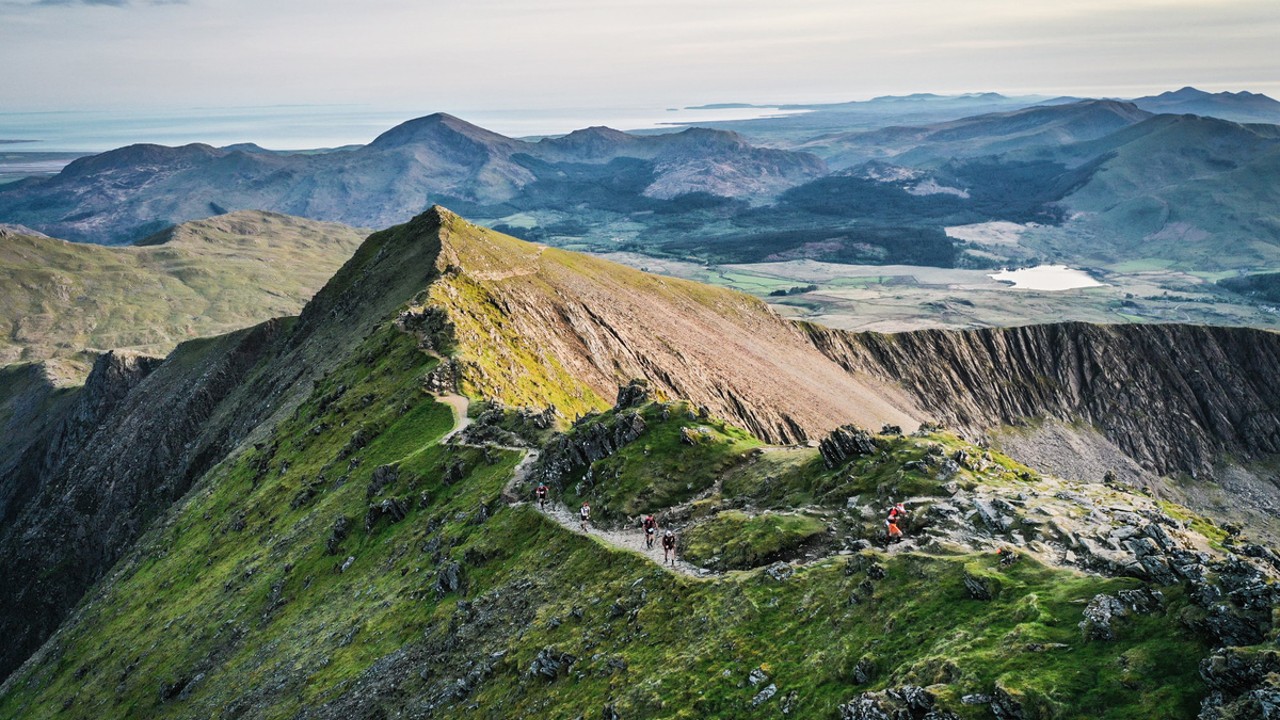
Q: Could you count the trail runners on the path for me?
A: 5